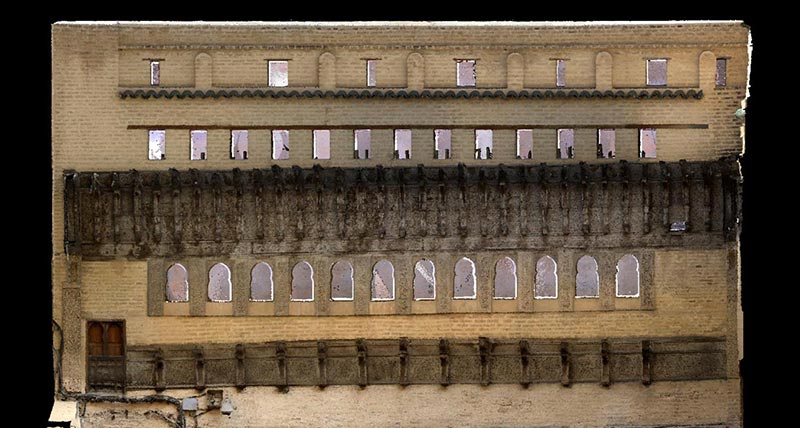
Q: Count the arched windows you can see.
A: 12